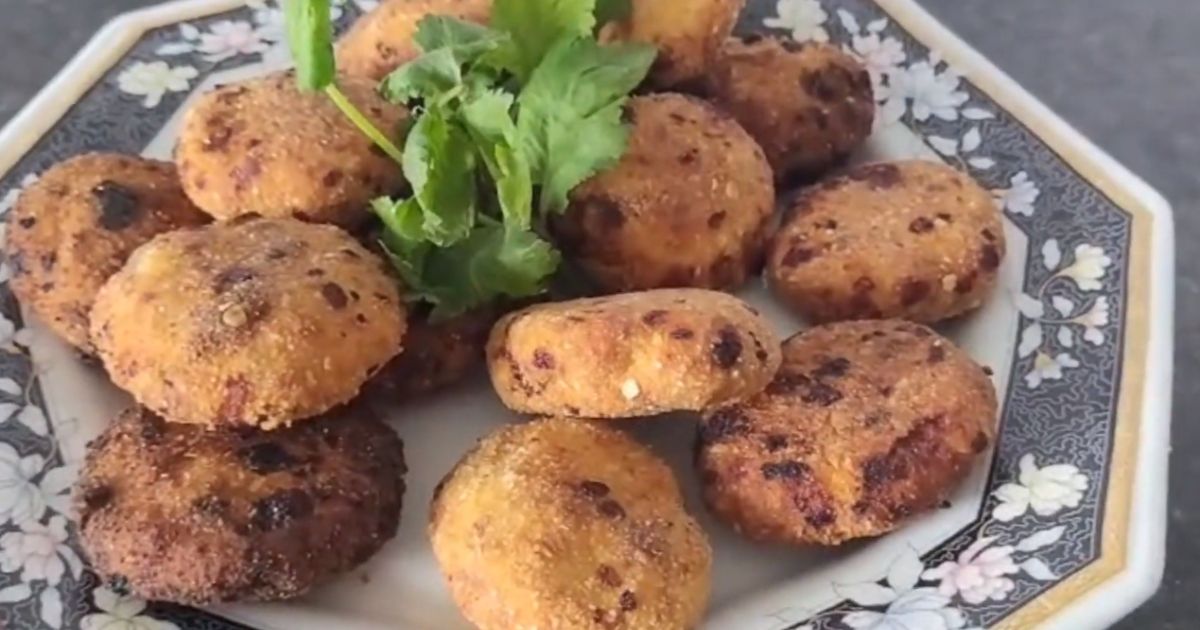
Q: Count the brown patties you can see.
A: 13